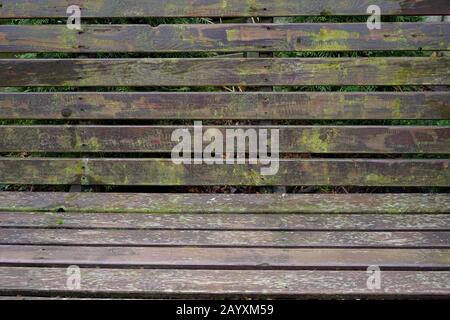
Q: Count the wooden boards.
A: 11